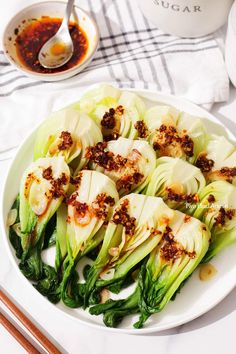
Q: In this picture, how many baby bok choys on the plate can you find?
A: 11